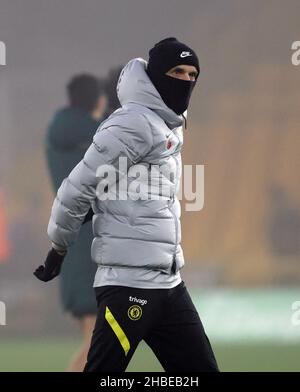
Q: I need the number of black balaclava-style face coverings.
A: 1